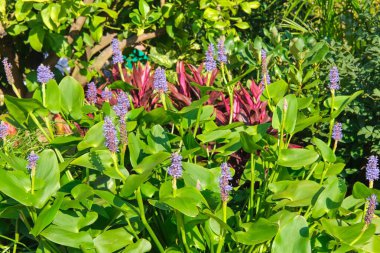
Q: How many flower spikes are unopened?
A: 2